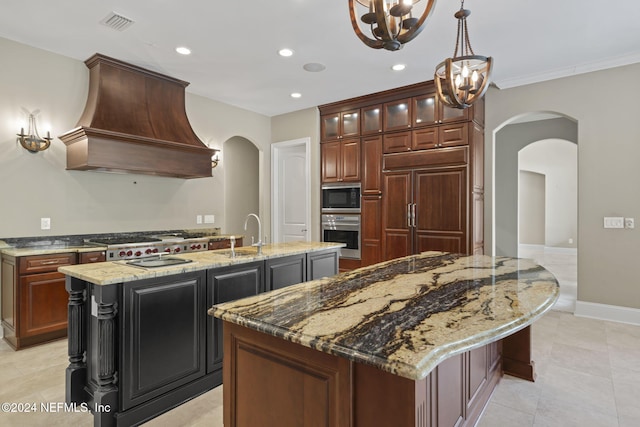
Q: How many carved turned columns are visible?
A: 2